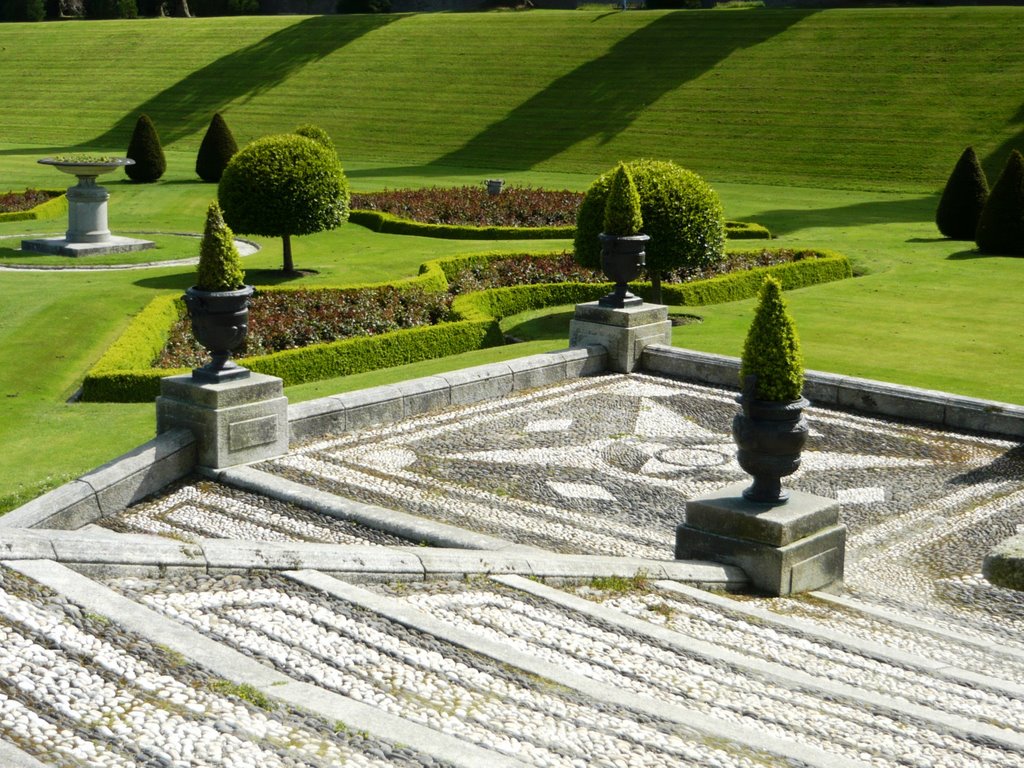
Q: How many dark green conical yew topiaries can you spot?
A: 4